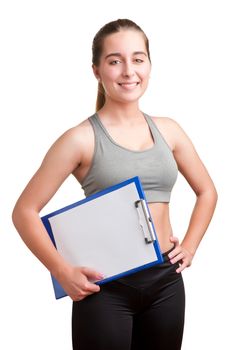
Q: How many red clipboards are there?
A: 0